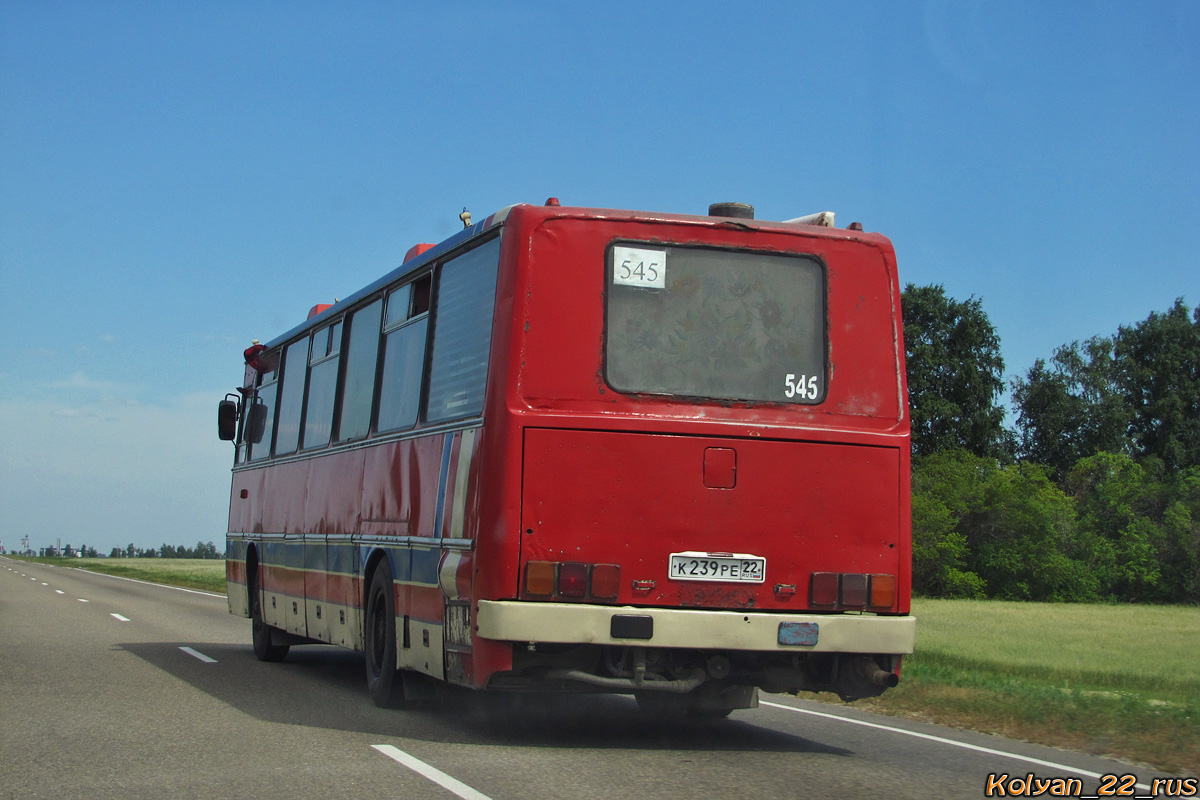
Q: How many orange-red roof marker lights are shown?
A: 2